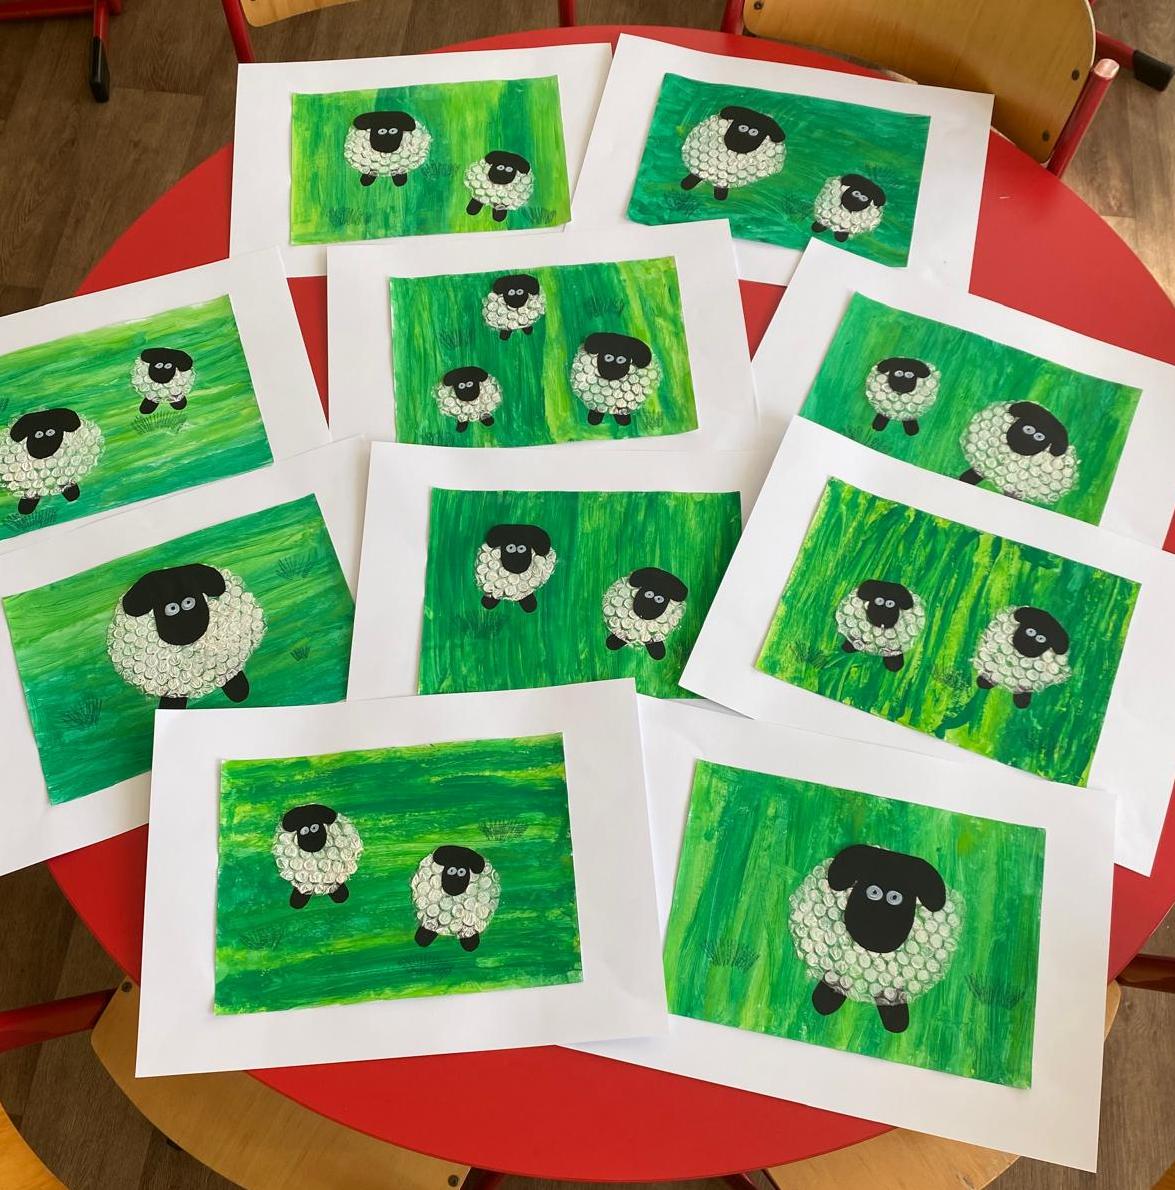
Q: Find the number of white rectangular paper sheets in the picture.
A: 10